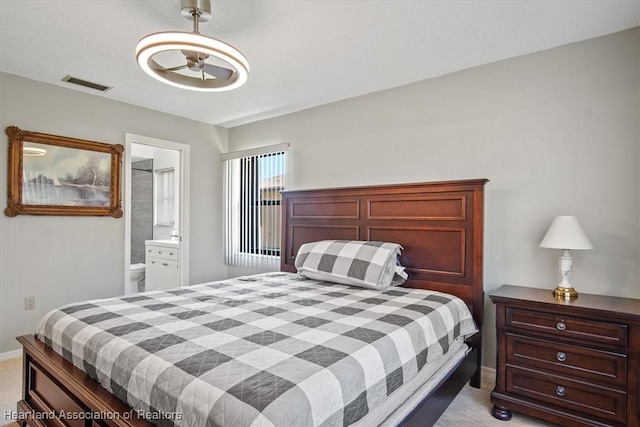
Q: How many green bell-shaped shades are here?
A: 0